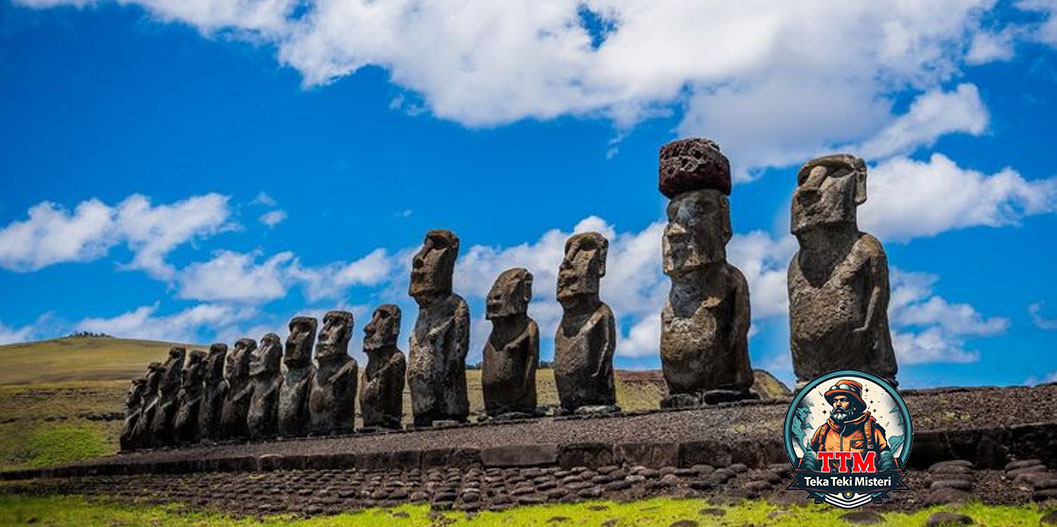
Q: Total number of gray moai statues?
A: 15